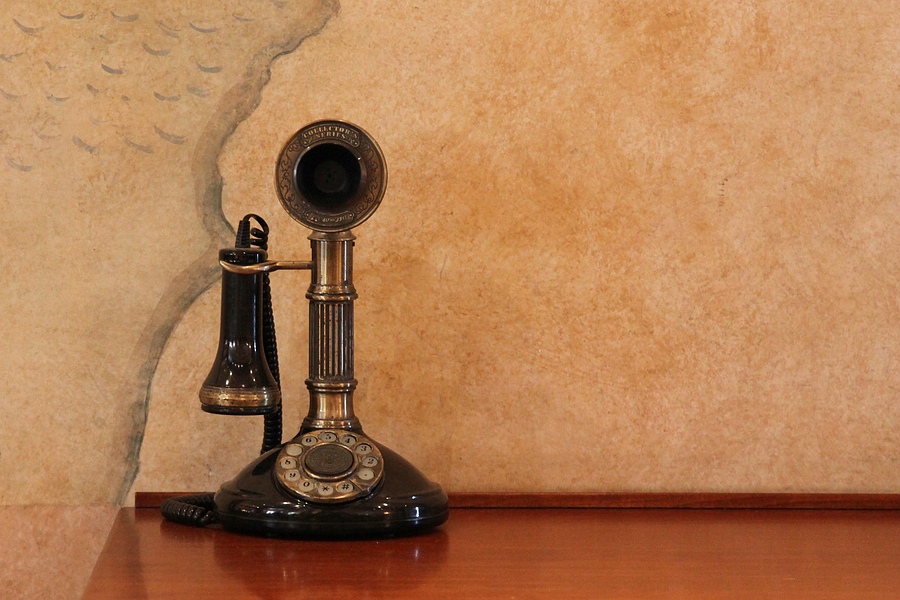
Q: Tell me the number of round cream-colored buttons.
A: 12